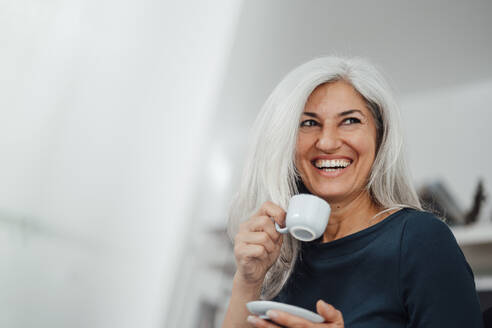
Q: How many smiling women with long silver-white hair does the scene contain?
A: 1